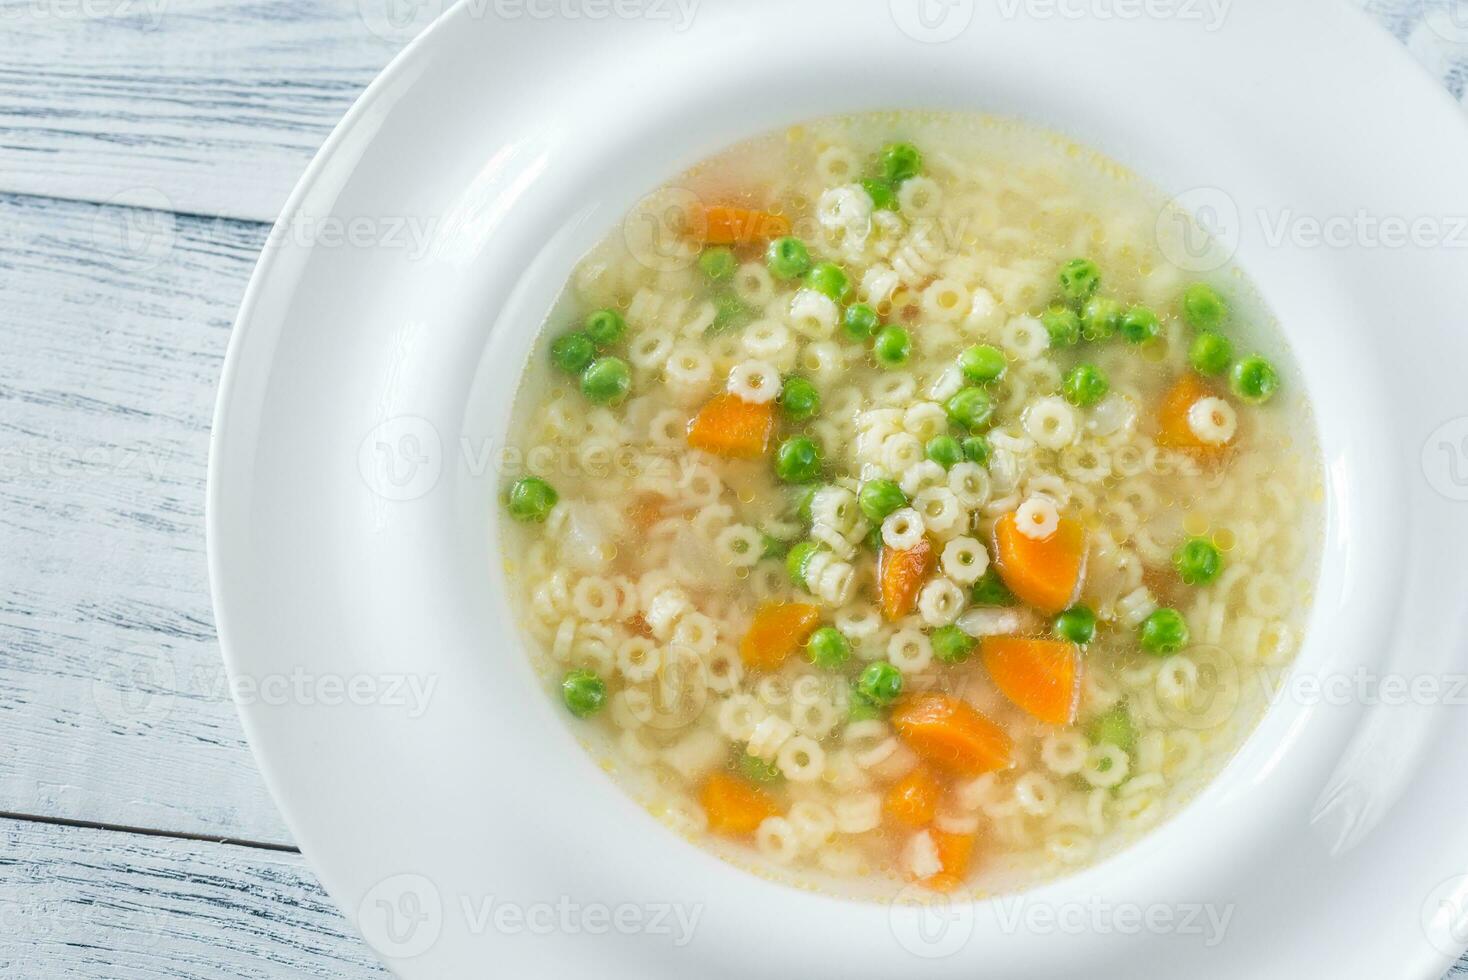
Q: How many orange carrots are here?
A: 11